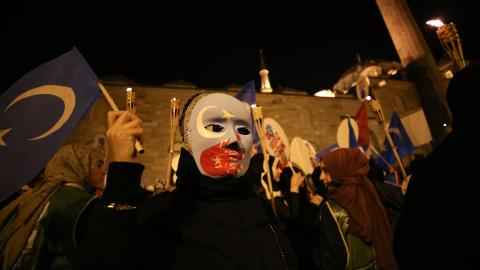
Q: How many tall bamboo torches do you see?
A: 5